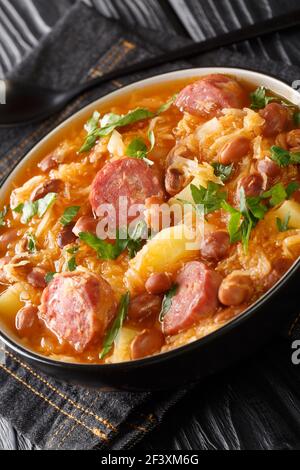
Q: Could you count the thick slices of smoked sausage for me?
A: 4